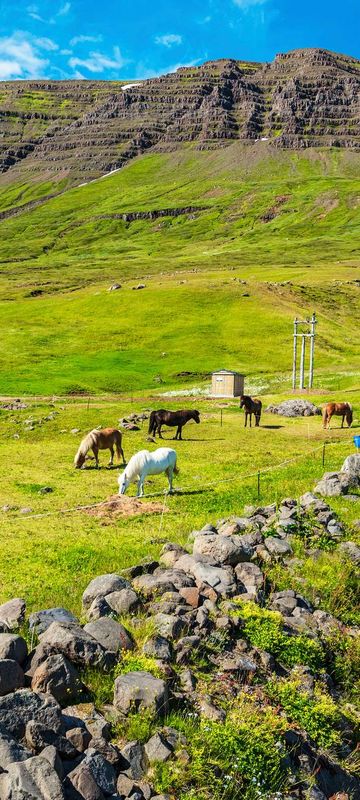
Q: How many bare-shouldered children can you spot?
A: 0